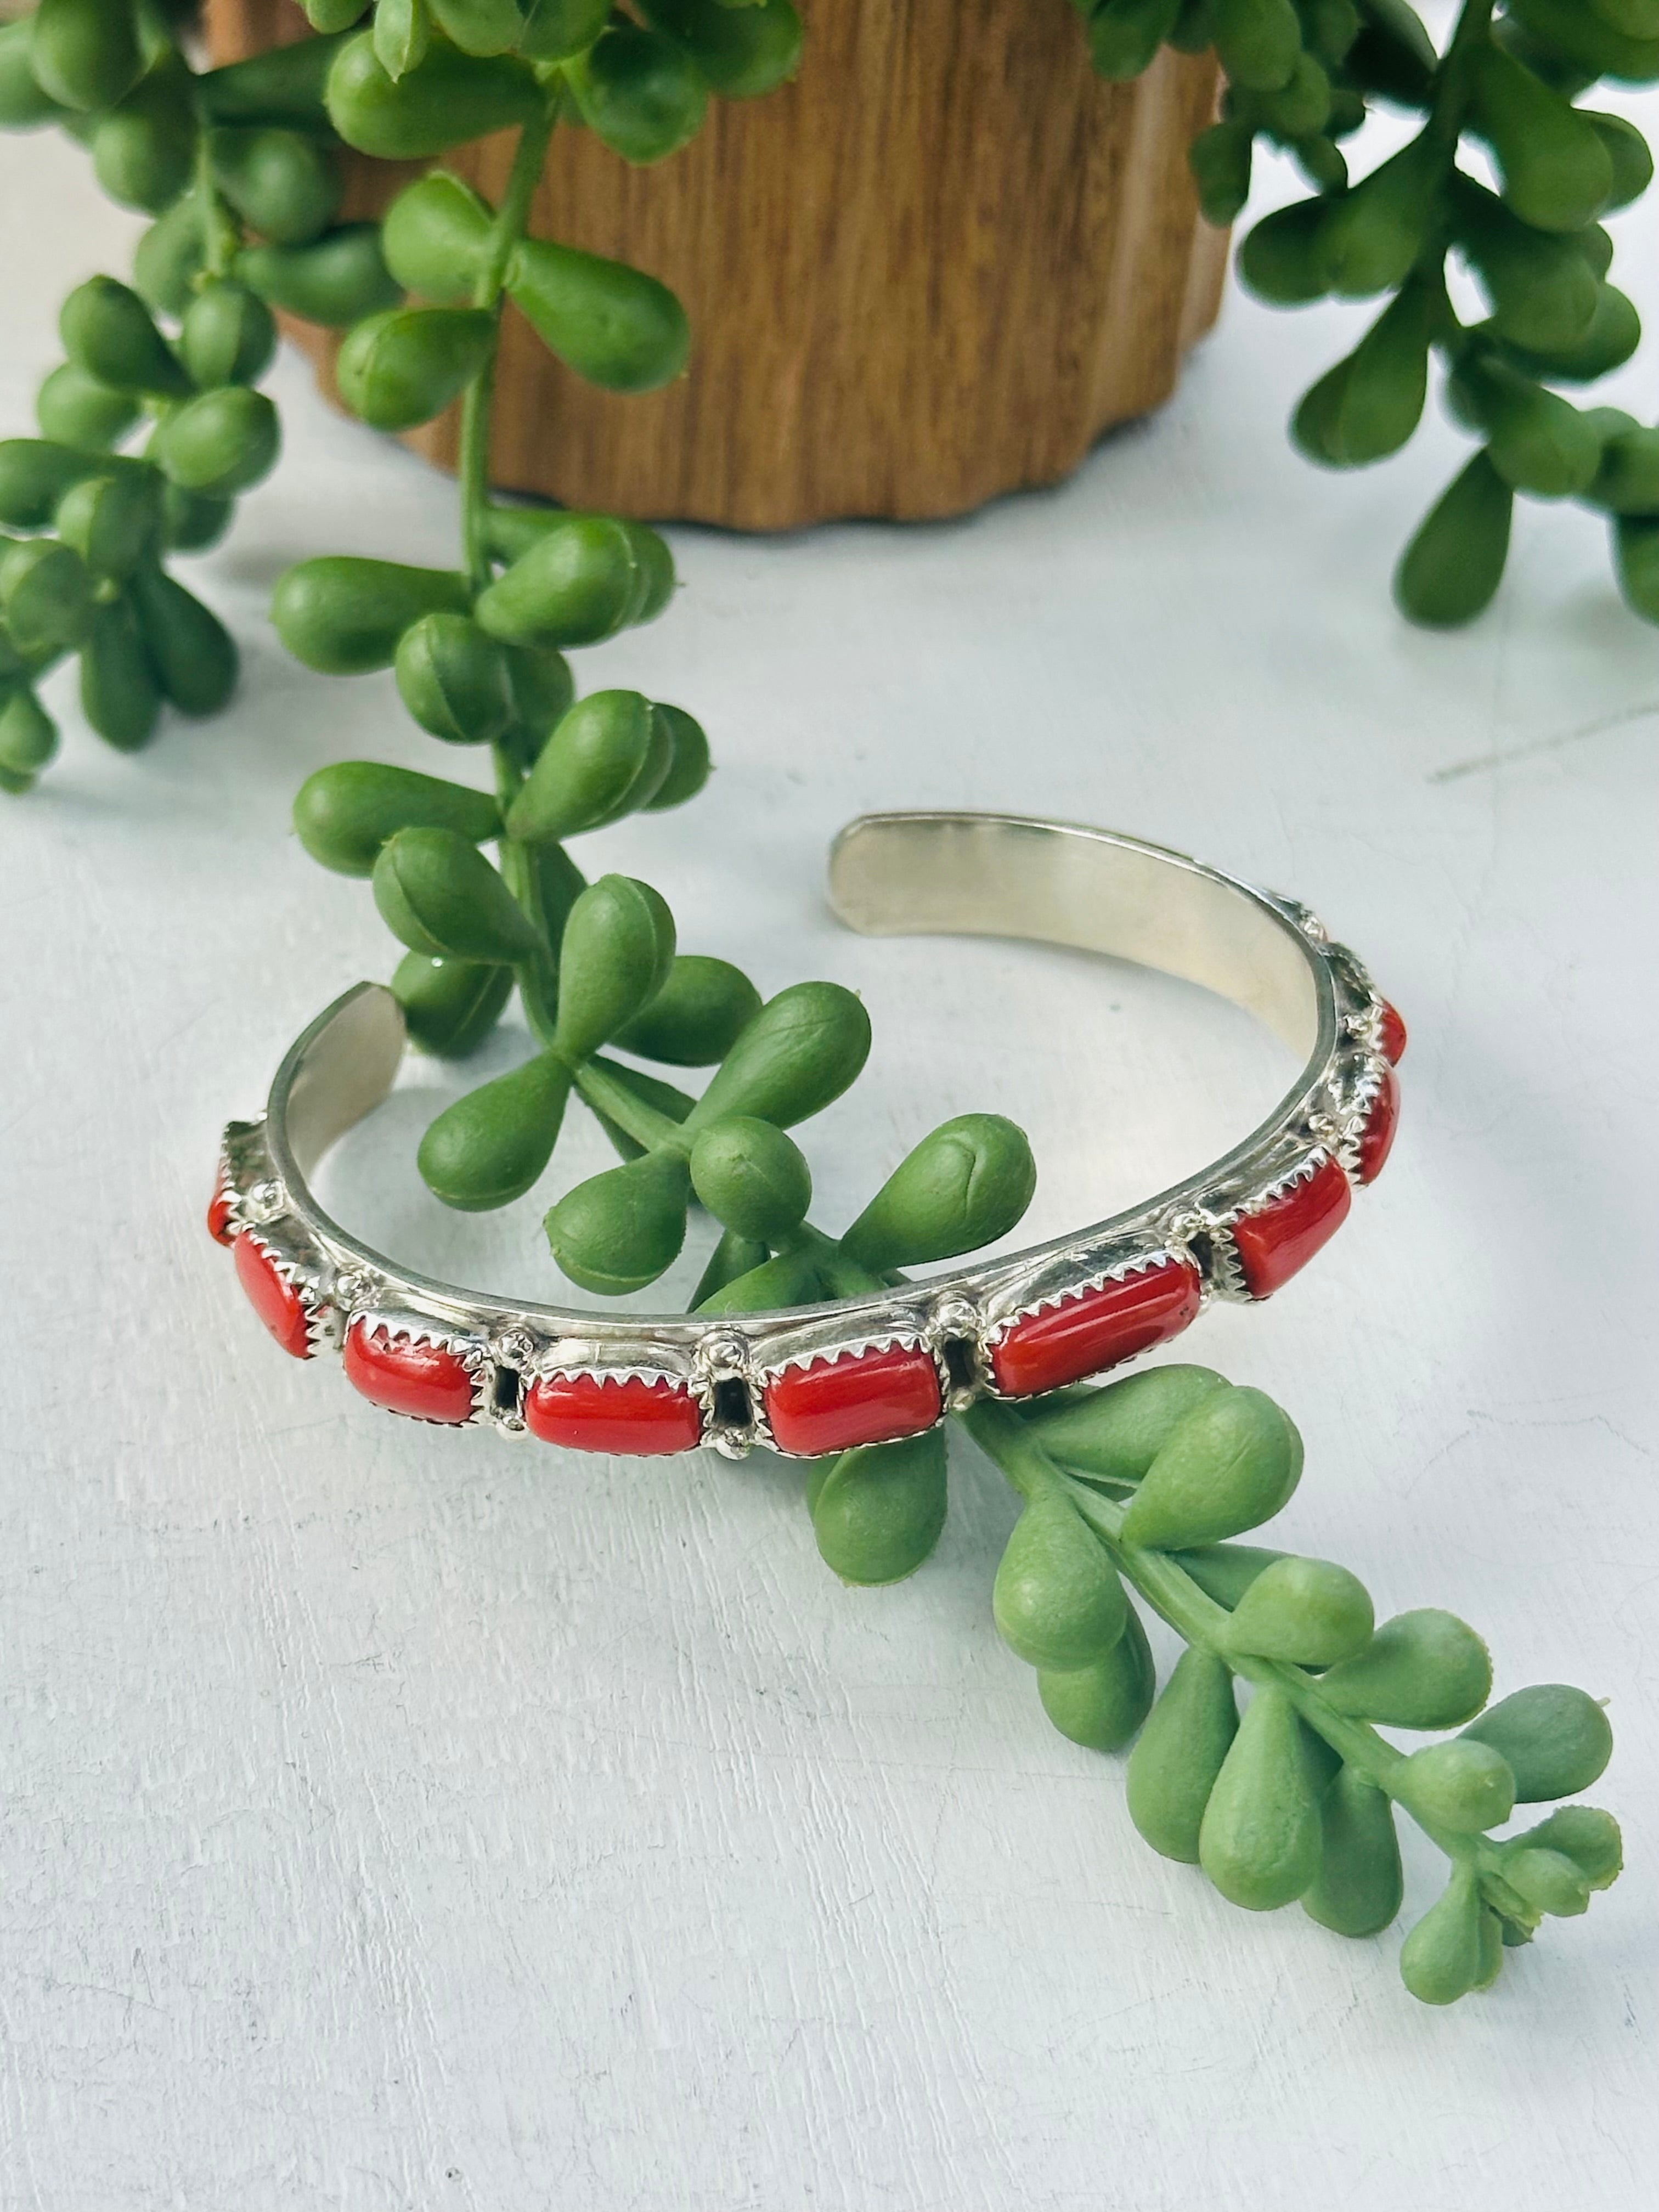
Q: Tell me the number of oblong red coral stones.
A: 9